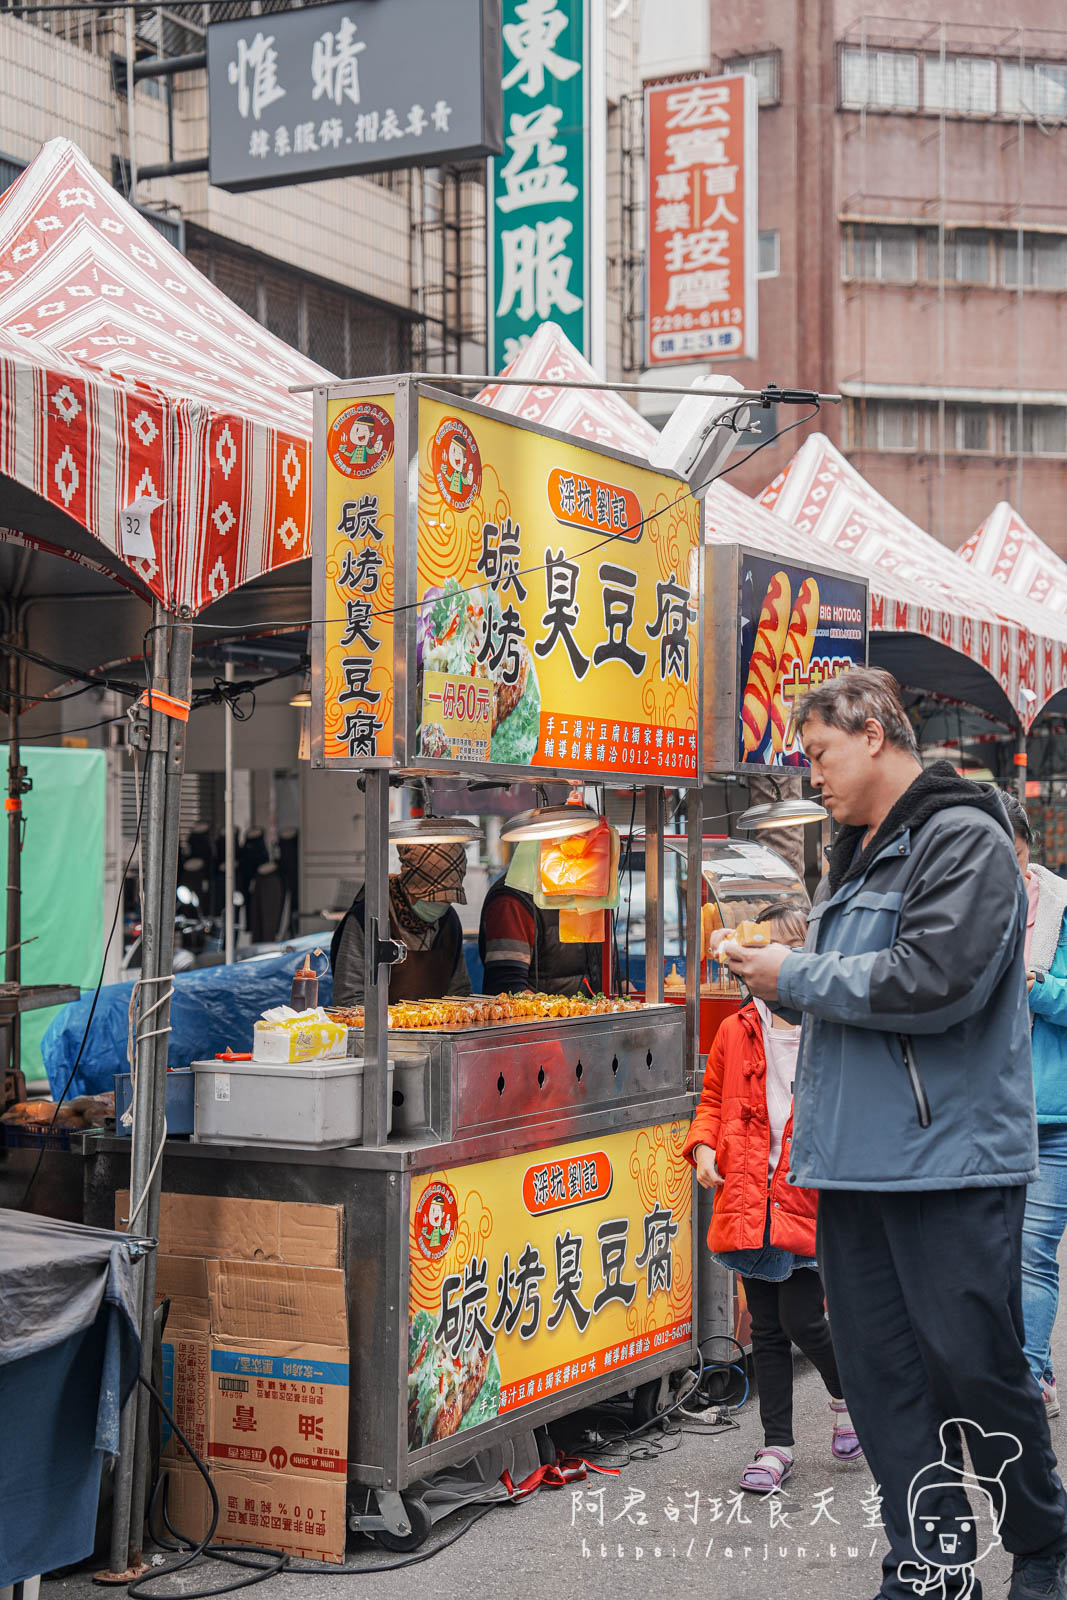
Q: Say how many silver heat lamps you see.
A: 3